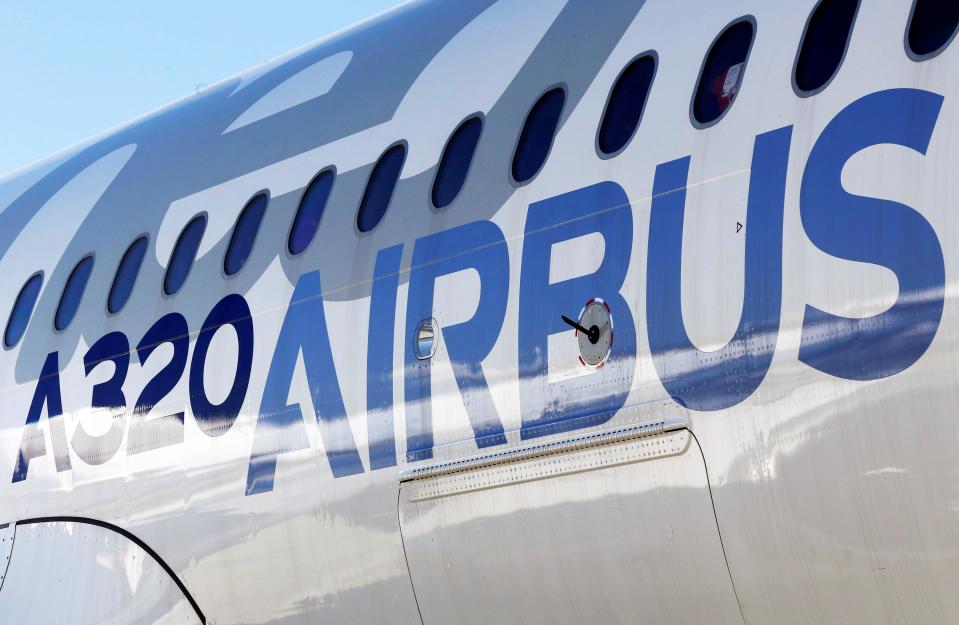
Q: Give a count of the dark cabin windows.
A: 13